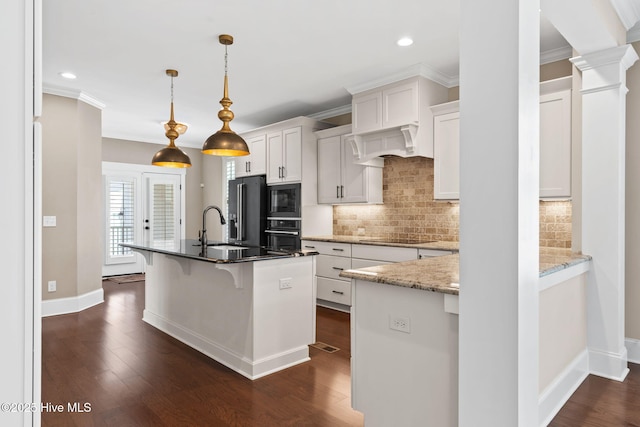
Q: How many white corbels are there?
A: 5